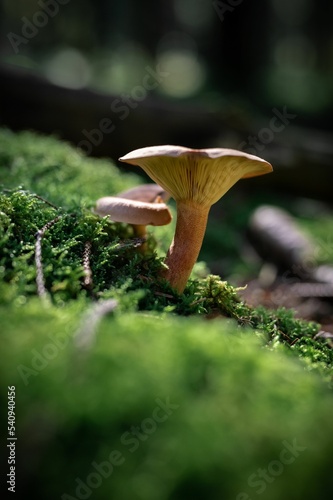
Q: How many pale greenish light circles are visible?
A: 2